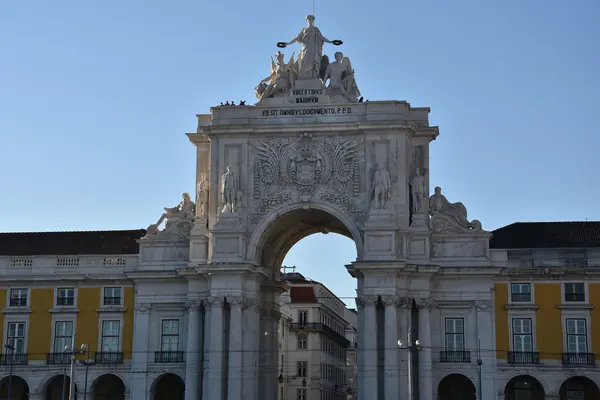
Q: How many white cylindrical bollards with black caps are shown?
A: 0